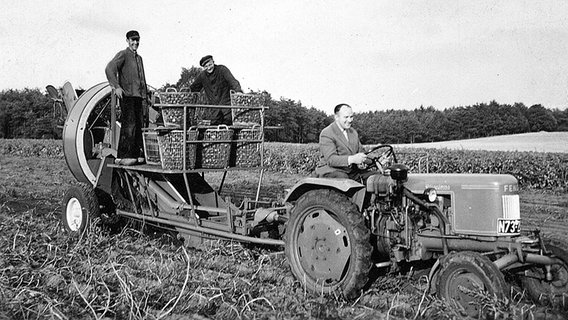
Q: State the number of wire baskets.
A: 6